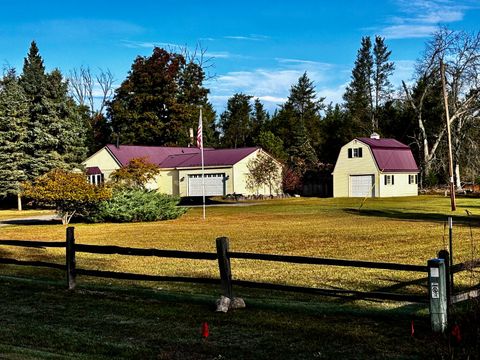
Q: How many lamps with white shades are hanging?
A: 0